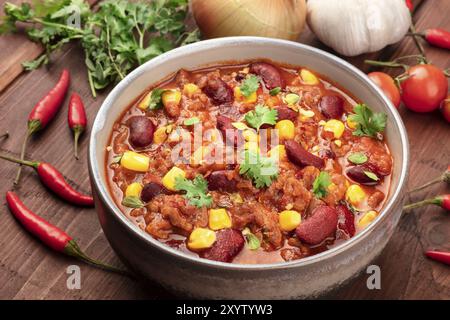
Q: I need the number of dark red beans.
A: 13